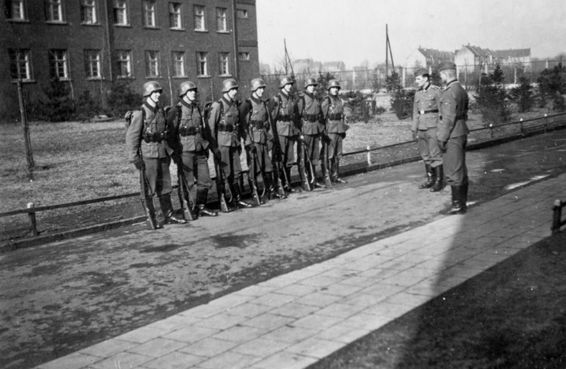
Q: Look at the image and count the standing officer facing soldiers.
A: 2